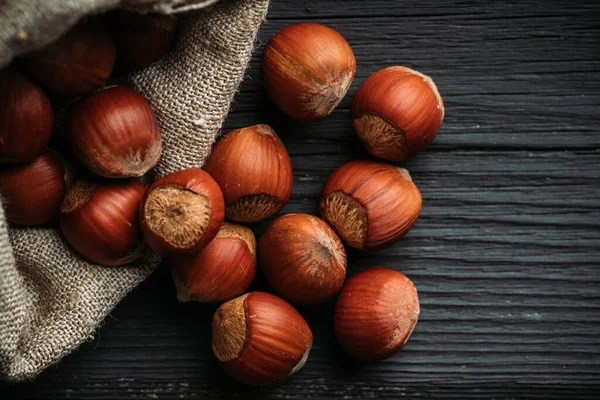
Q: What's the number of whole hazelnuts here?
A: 15